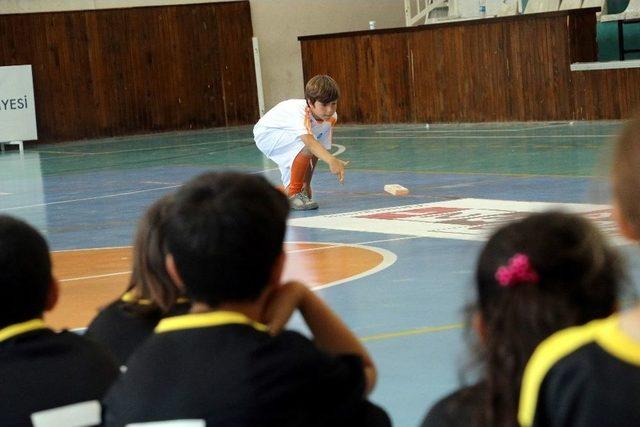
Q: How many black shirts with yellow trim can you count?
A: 4